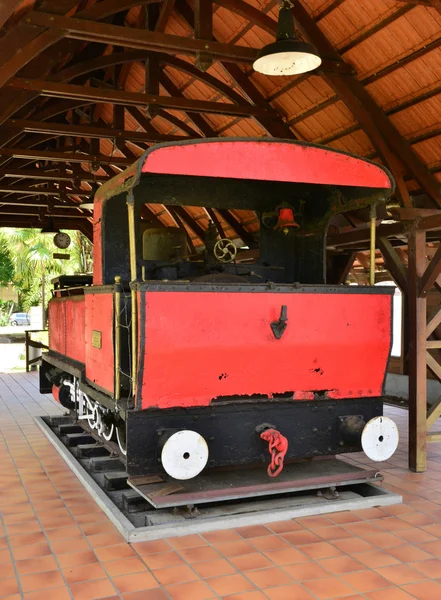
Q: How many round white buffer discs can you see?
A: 2